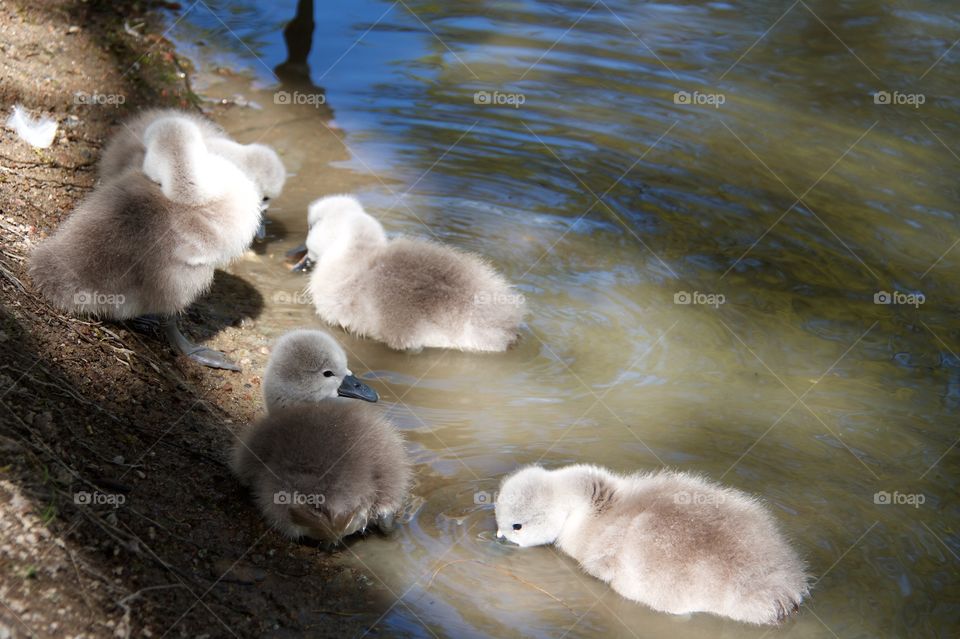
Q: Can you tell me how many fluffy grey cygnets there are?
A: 5